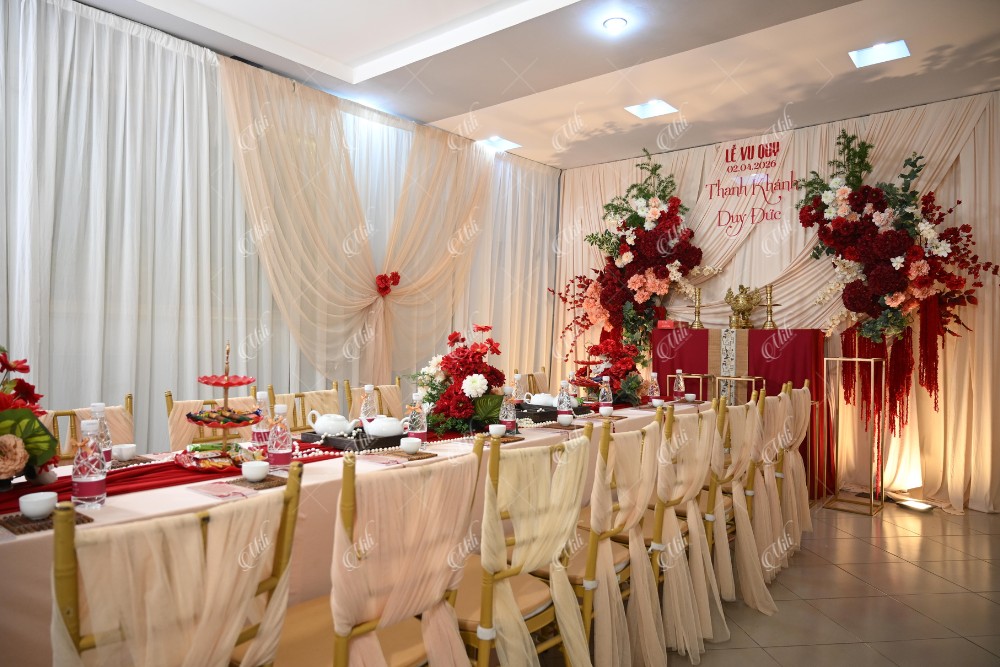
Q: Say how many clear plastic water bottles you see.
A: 13